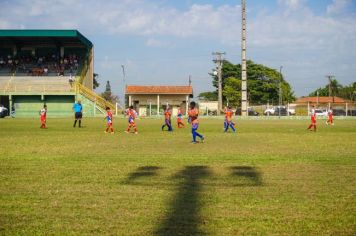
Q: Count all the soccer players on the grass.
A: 9